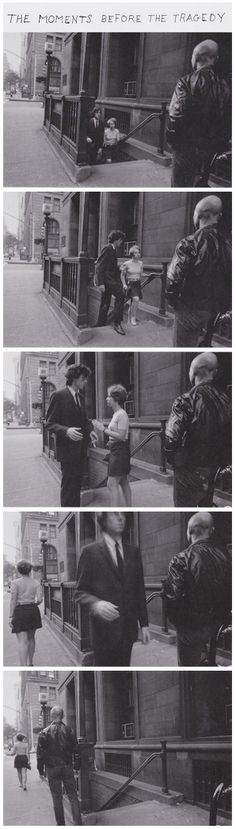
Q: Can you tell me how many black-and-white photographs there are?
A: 5